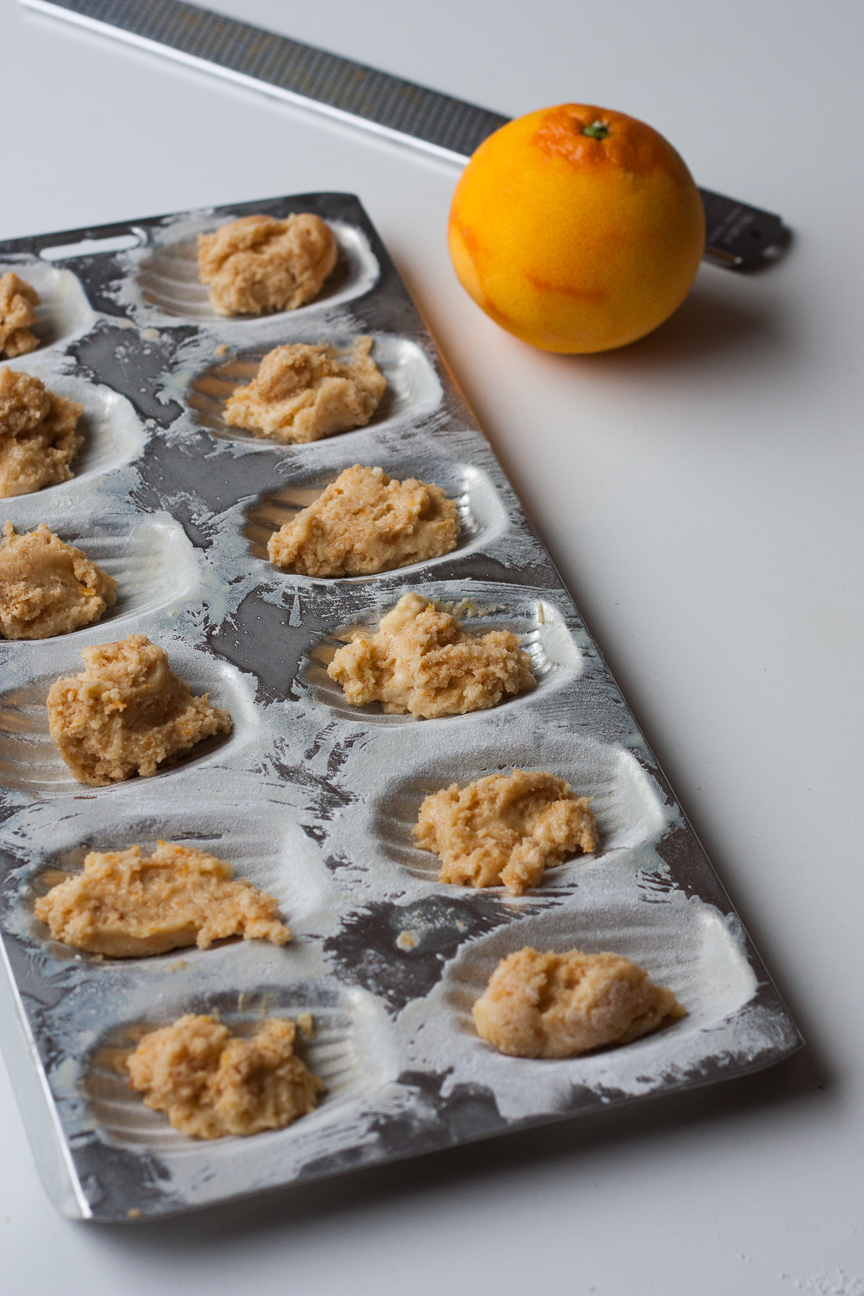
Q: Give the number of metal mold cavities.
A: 12